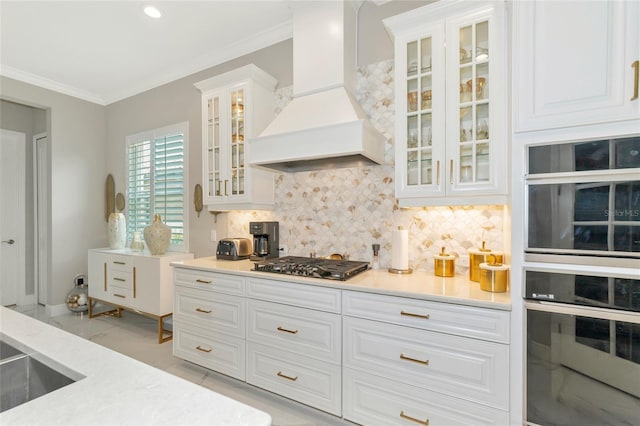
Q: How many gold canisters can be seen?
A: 3